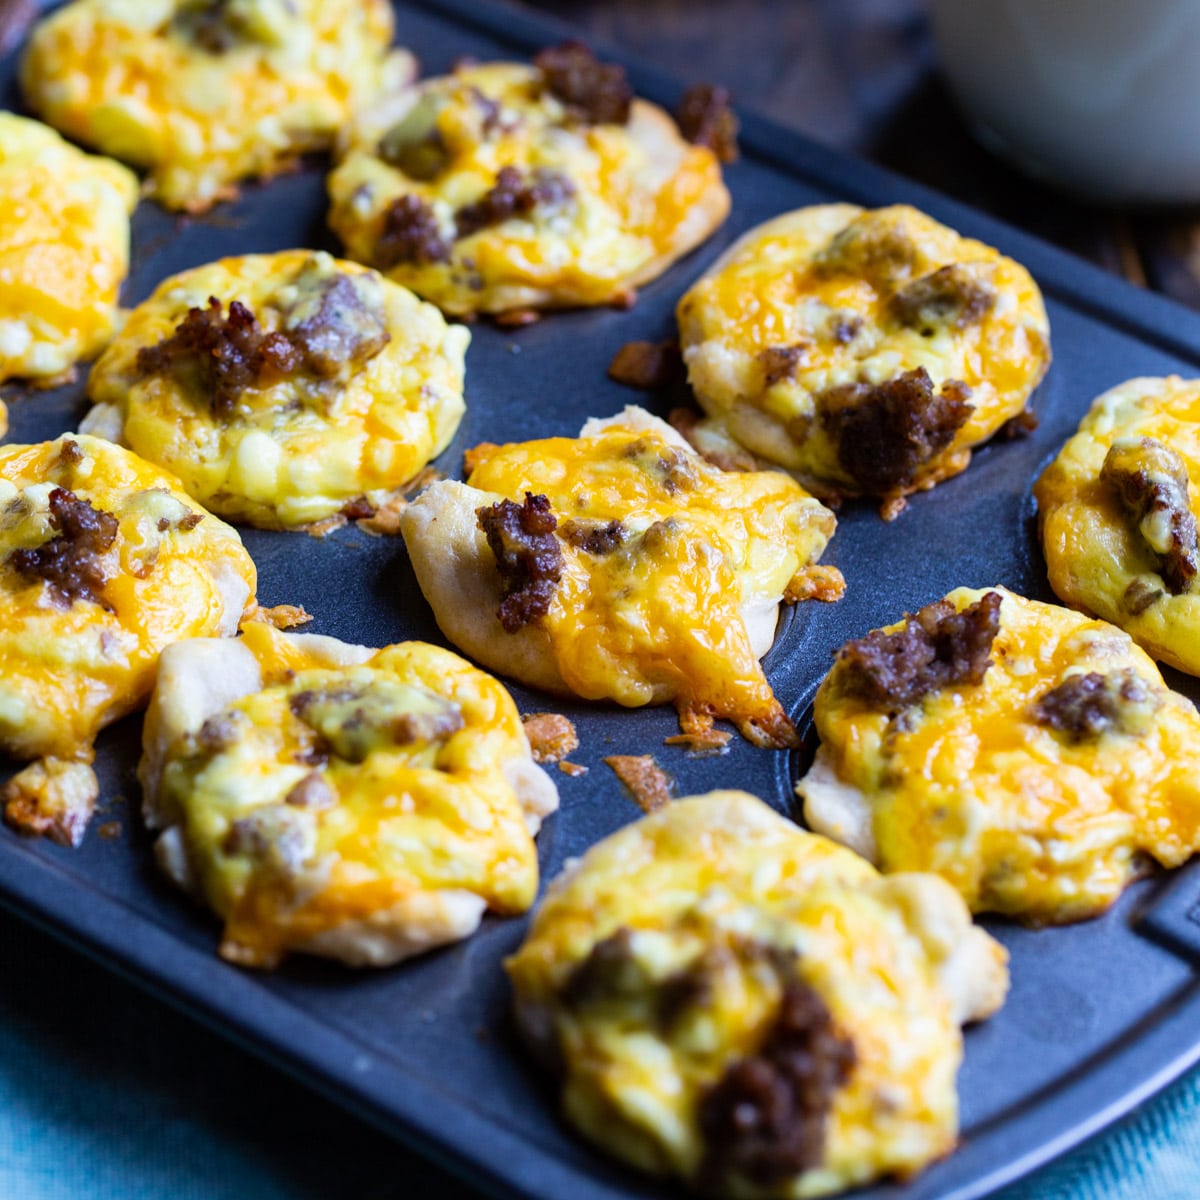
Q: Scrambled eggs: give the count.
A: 11